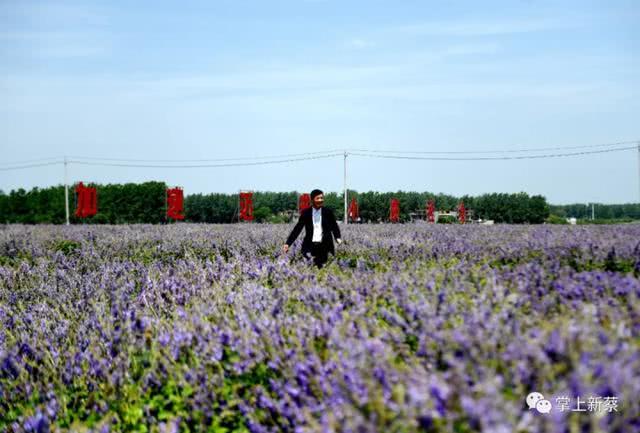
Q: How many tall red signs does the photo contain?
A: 8